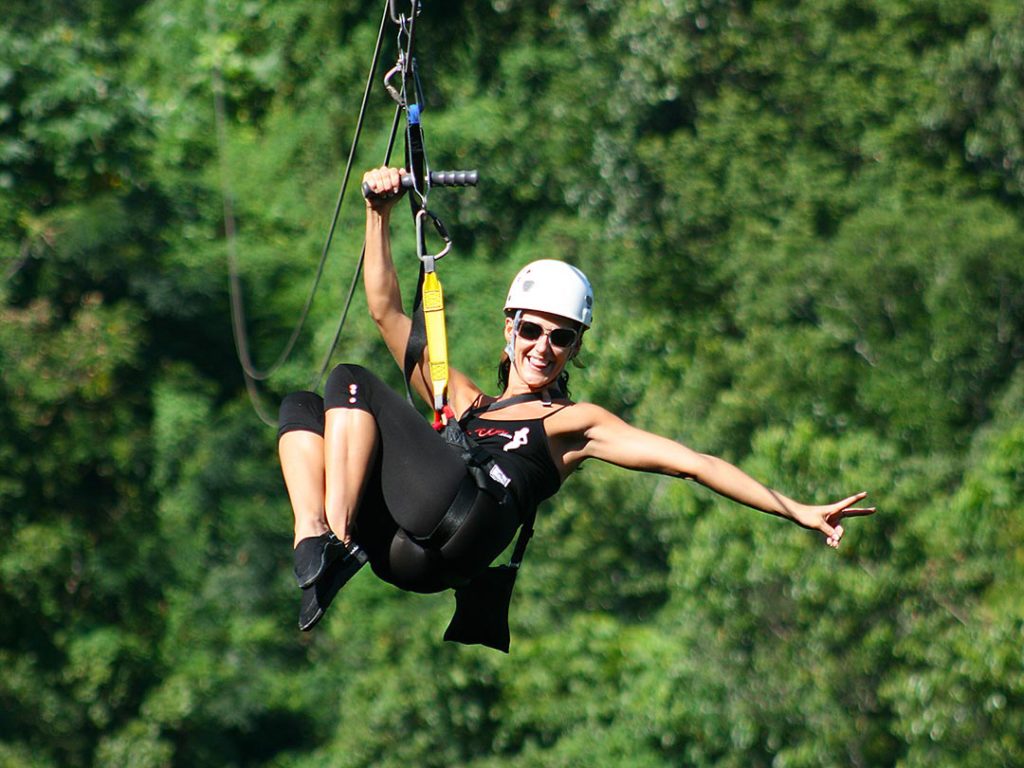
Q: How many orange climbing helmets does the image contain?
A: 0